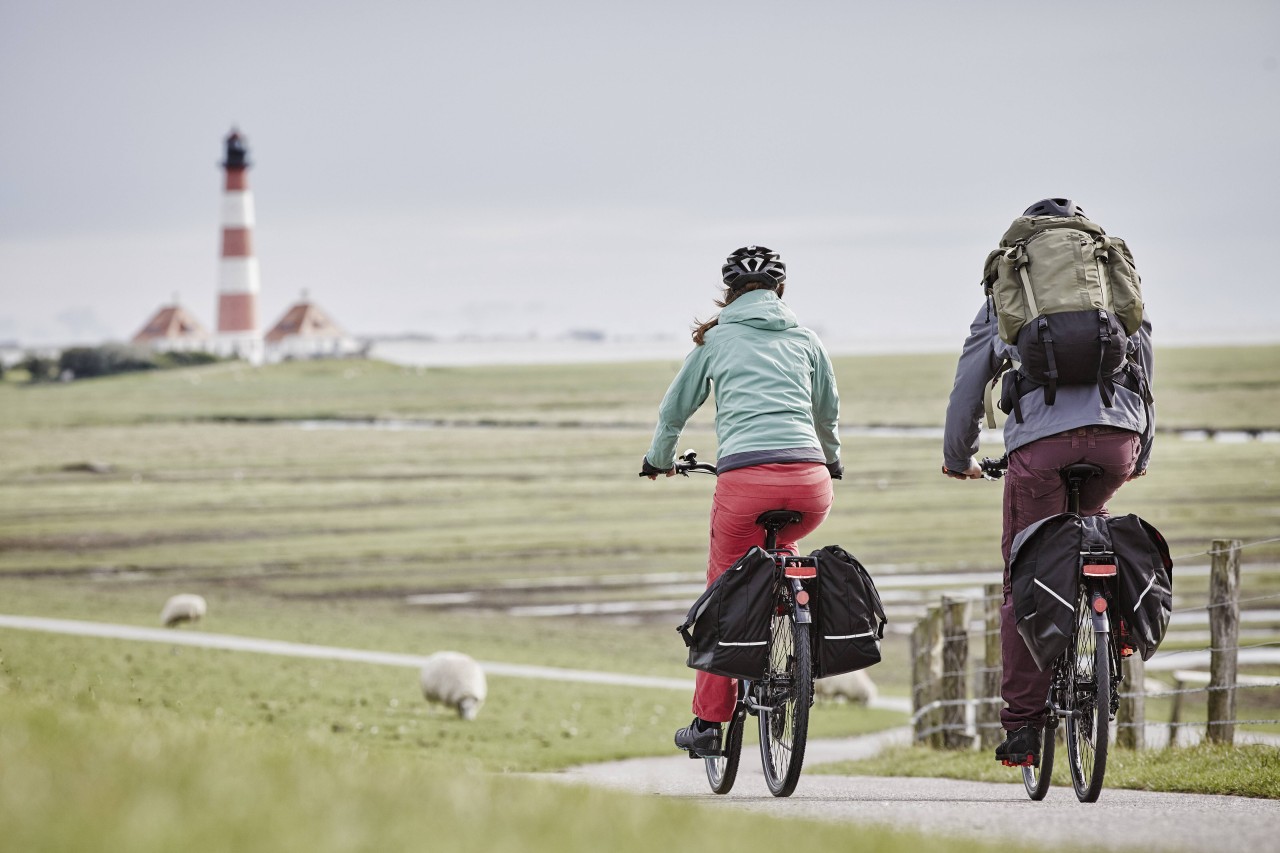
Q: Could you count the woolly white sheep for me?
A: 3